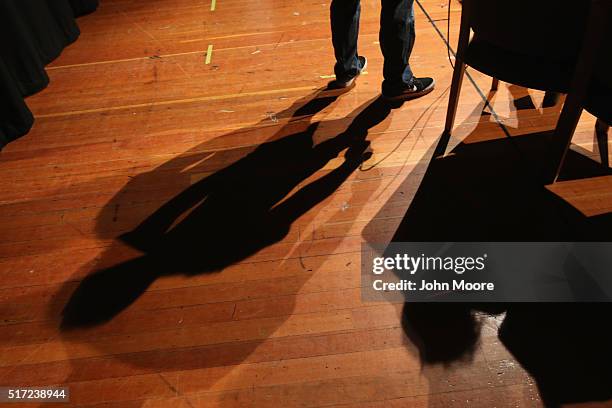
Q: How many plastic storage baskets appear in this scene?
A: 0